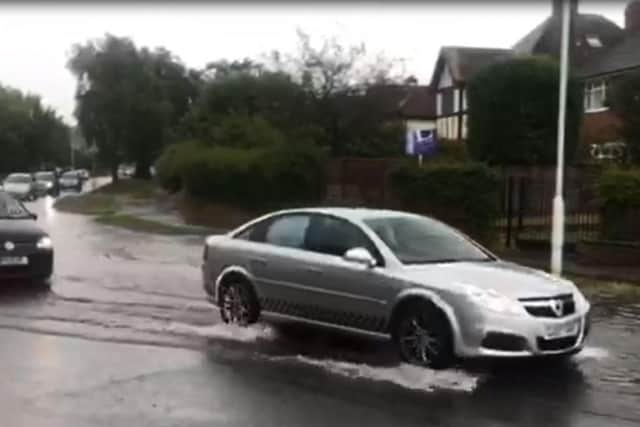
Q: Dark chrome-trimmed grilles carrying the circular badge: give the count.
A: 1